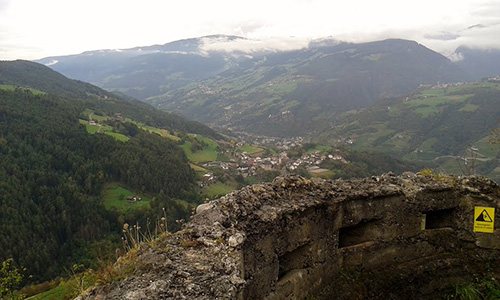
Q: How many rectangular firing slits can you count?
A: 3